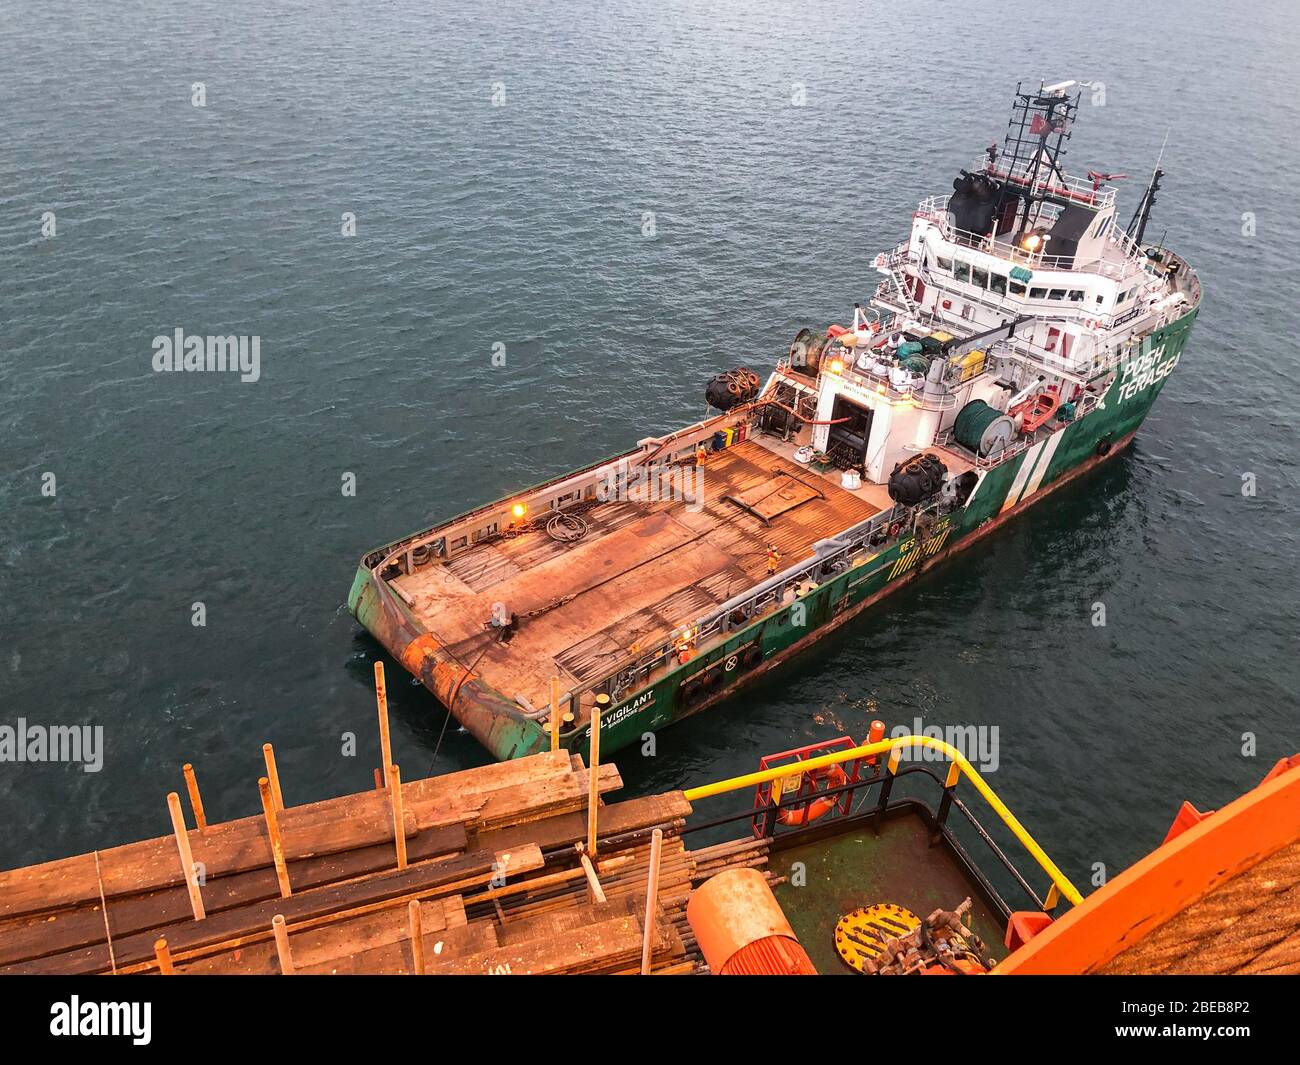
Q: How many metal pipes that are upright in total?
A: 13